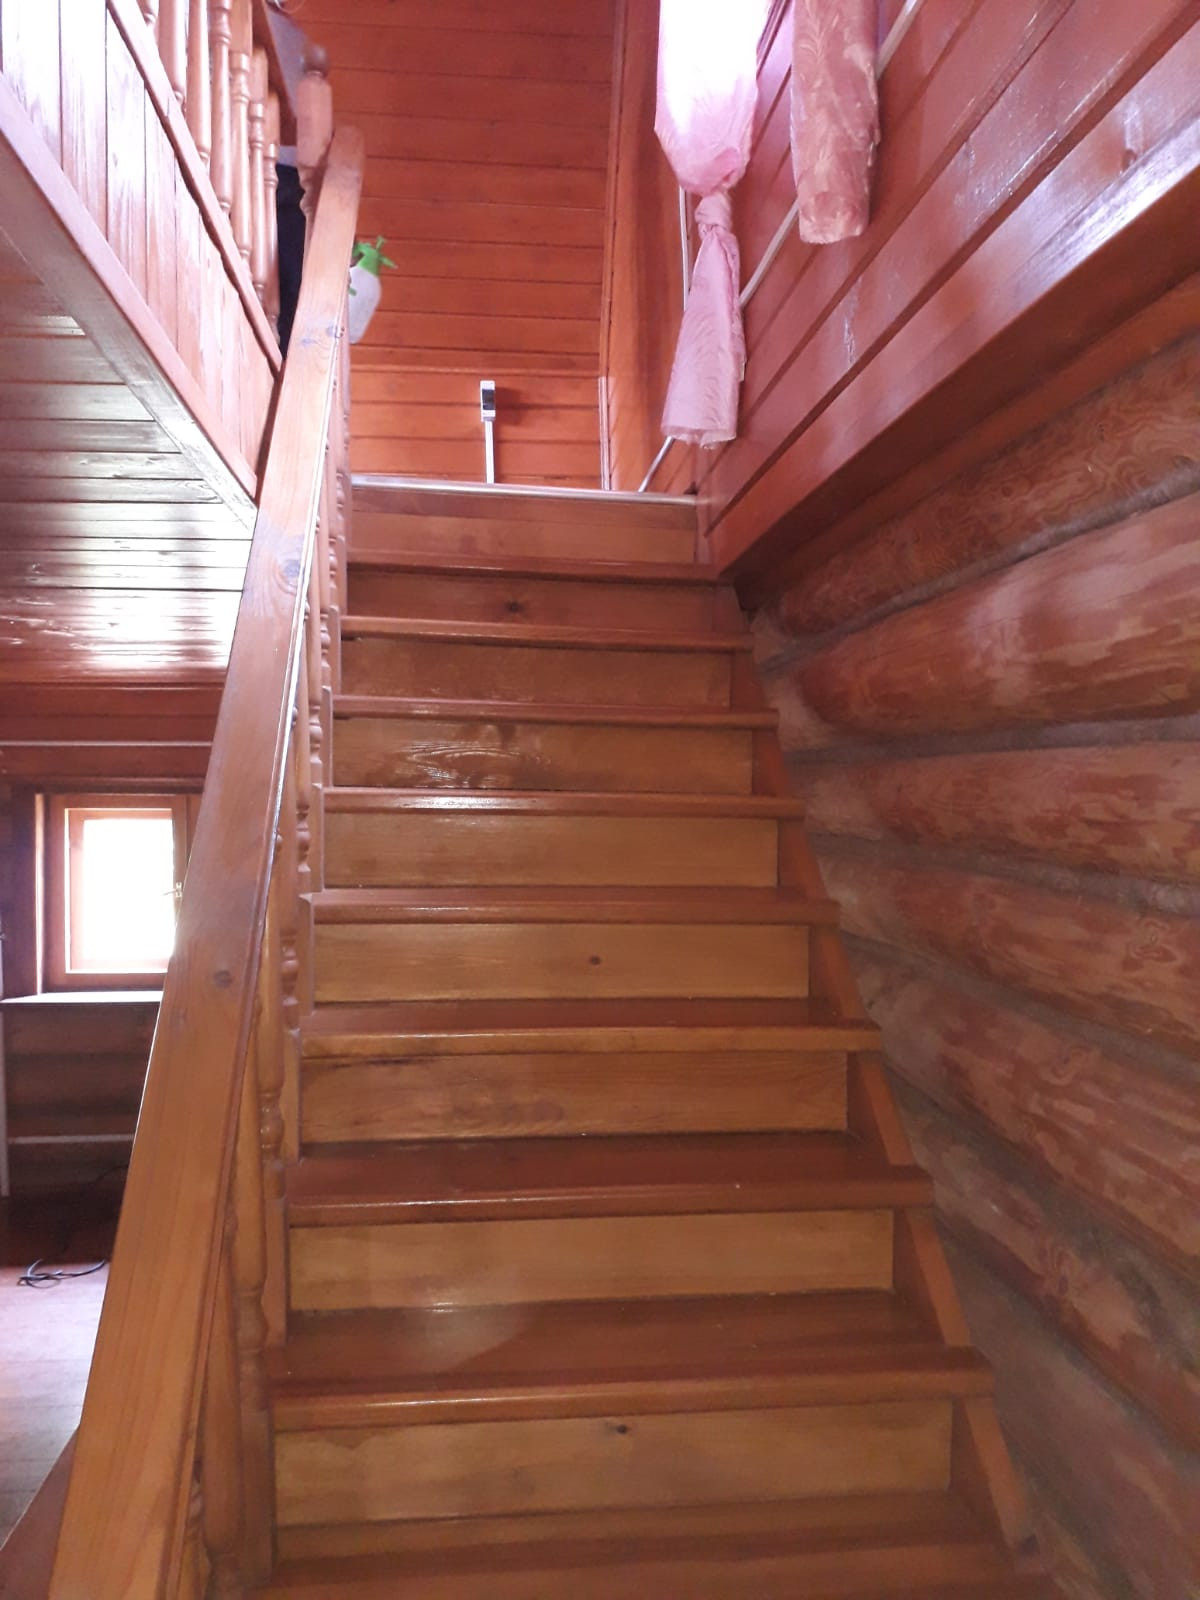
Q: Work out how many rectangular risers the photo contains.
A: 9